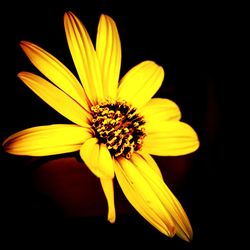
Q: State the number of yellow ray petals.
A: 11